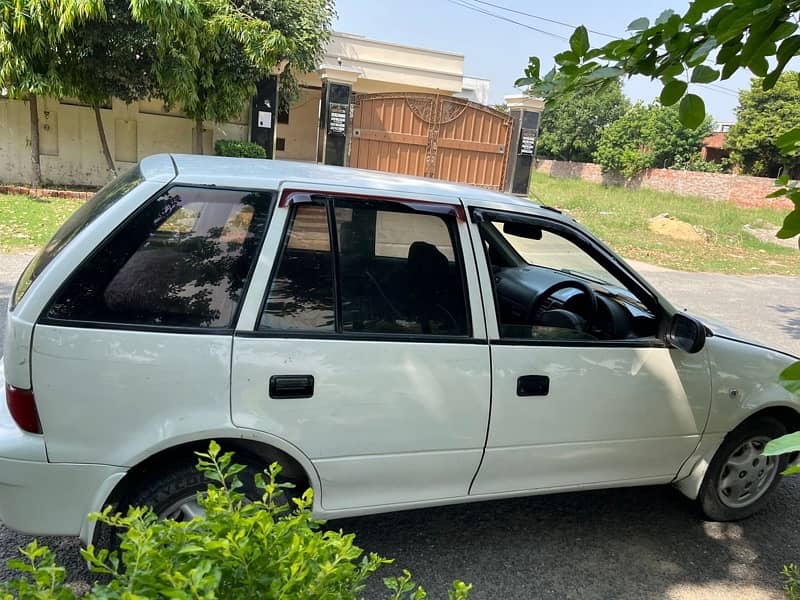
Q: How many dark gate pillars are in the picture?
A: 3